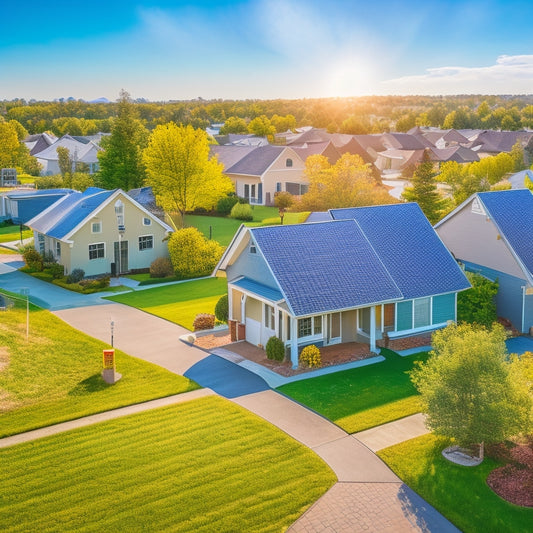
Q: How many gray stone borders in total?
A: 1